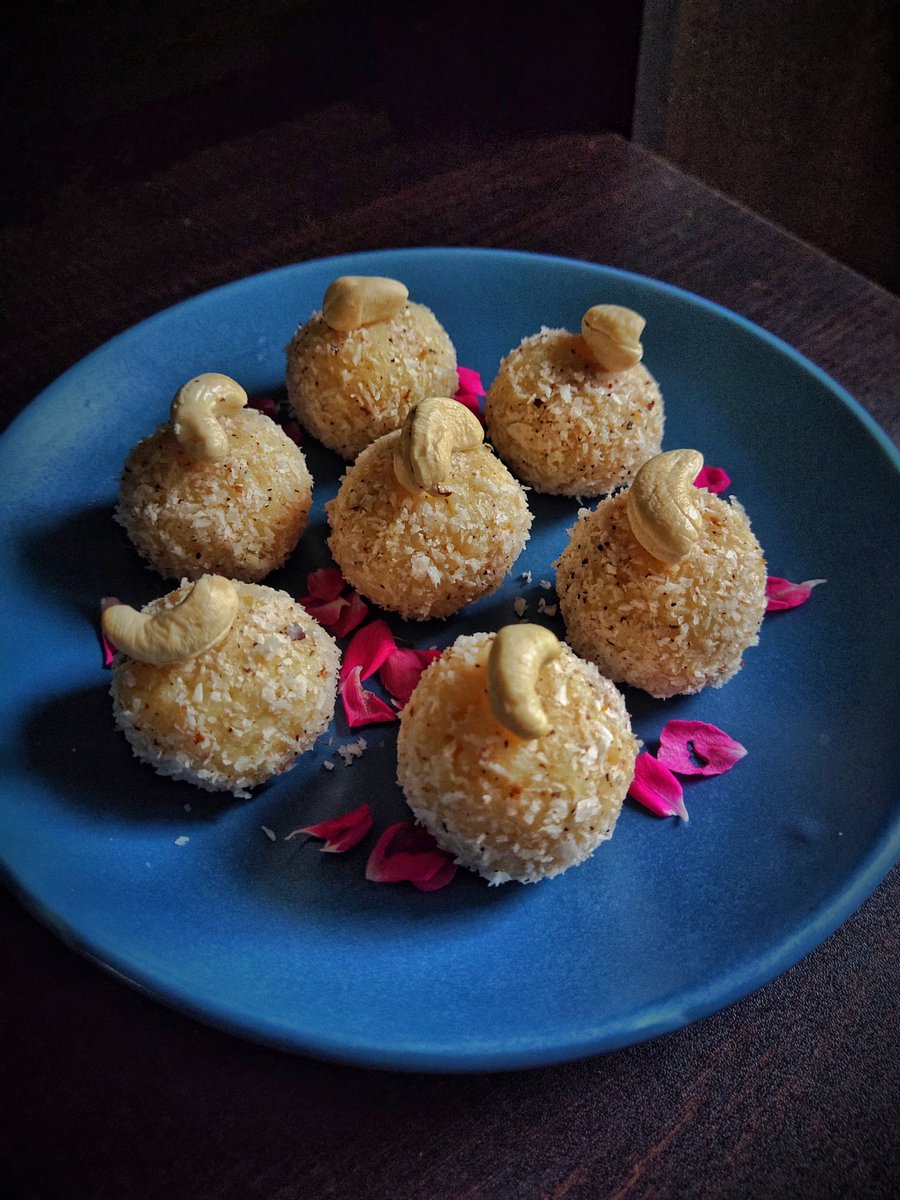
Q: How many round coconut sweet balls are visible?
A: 7